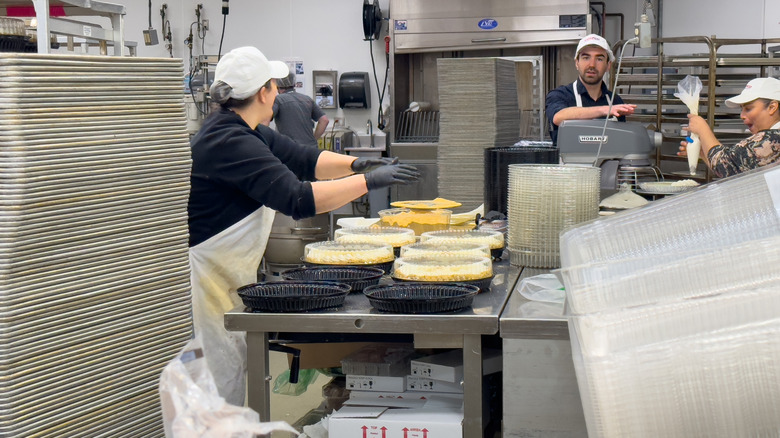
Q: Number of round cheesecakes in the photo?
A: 5